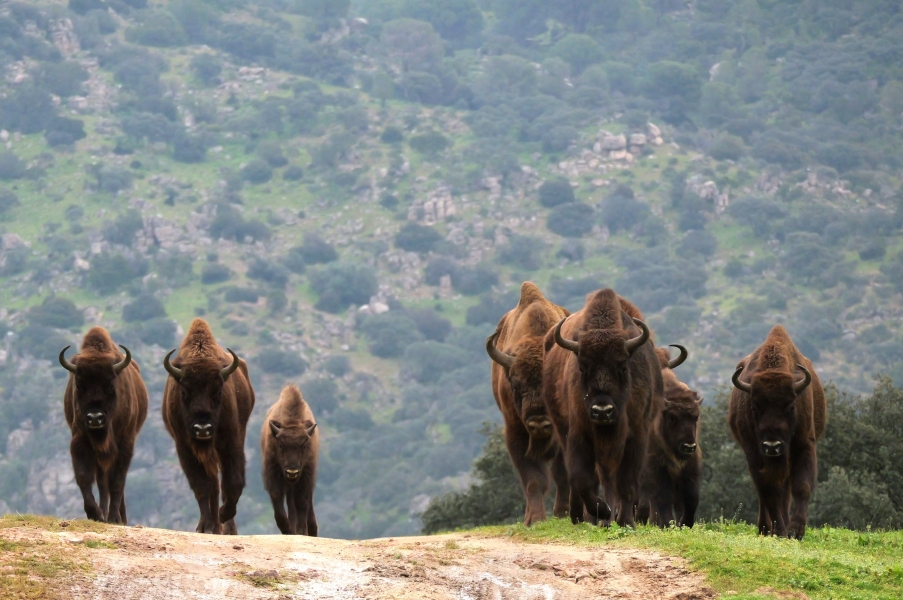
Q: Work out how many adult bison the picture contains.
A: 6